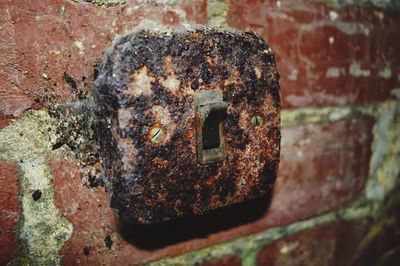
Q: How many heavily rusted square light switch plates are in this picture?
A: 1